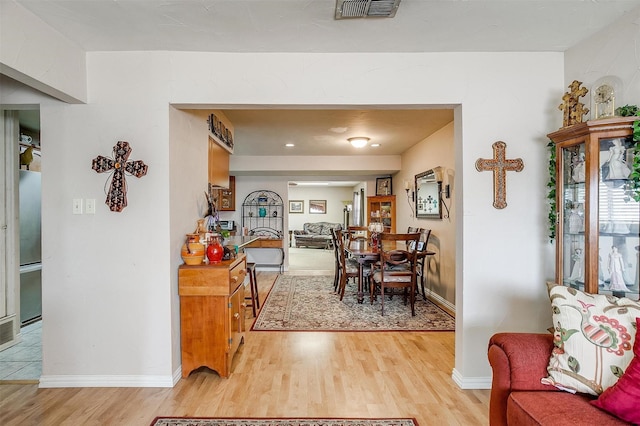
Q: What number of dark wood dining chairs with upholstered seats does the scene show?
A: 6